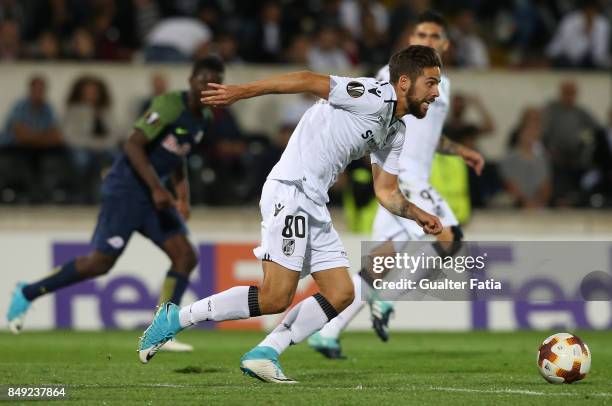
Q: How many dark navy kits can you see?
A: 1